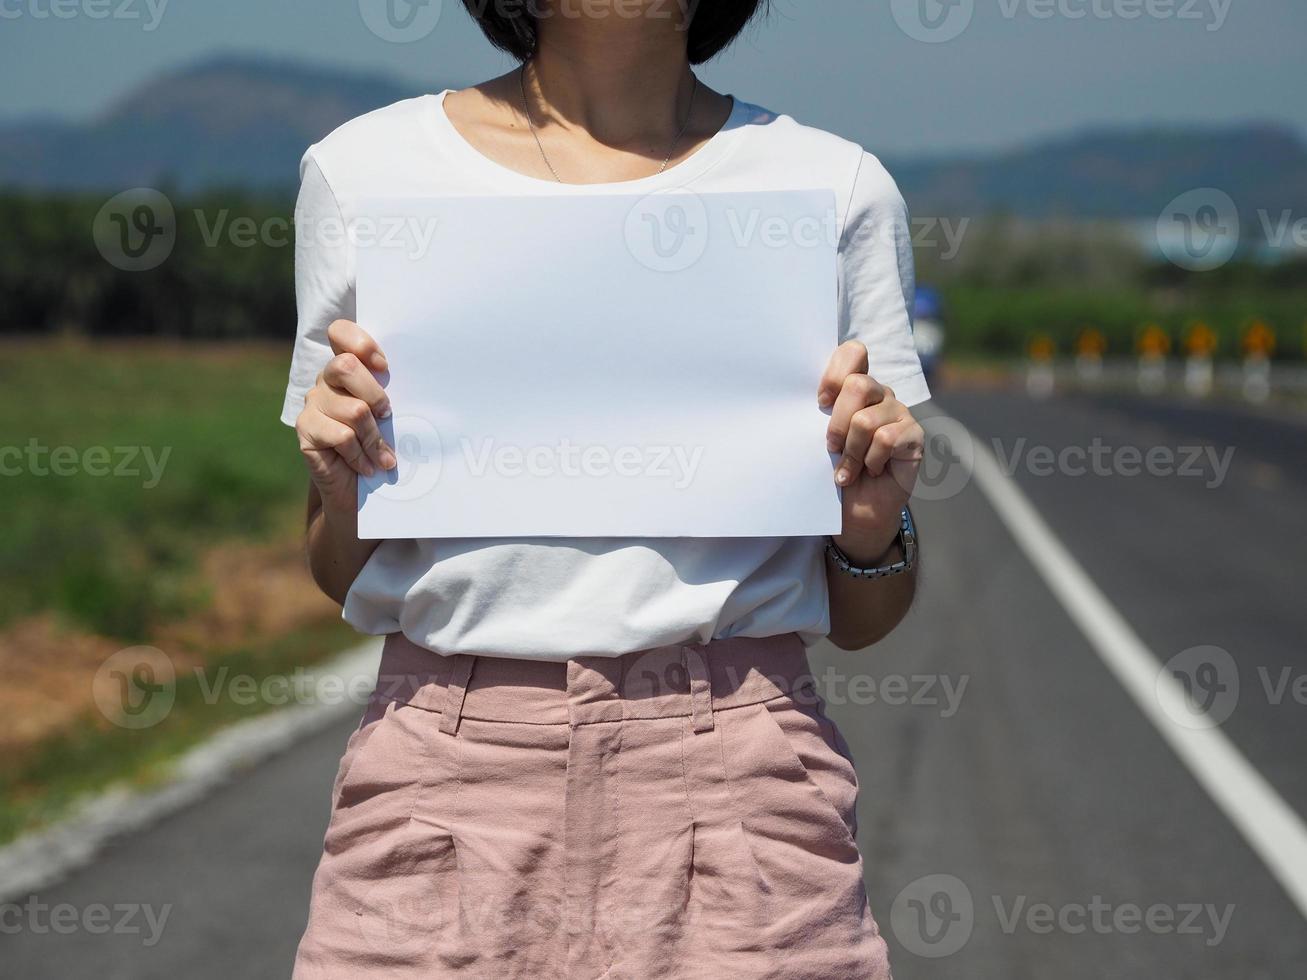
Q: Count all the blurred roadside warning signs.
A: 5